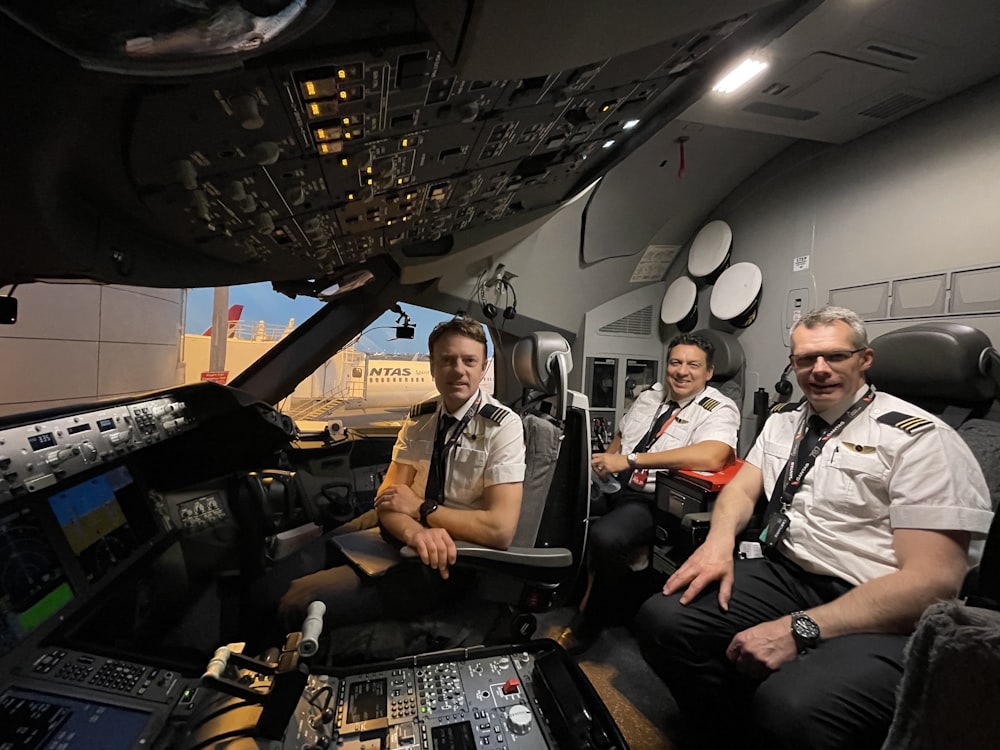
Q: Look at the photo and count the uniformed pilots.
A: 3